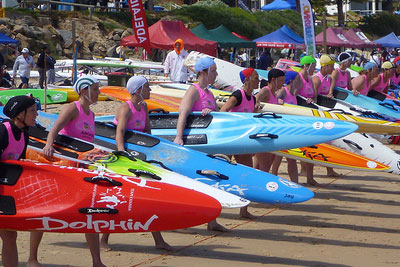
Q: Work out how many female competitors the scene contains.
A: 13